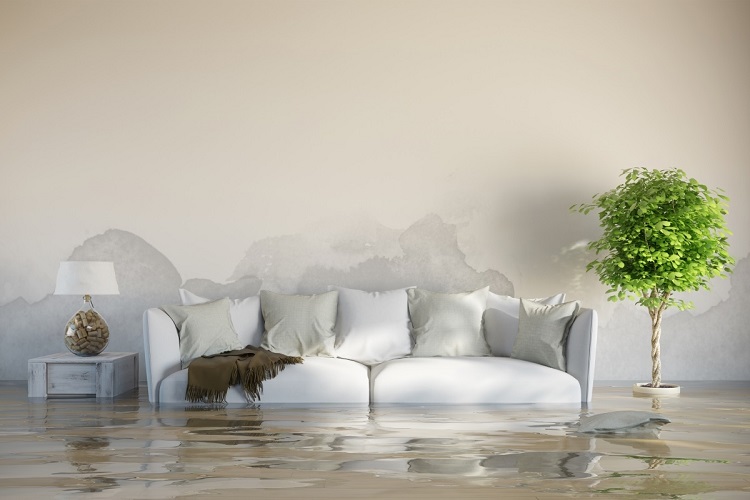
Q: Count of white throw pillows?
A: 3